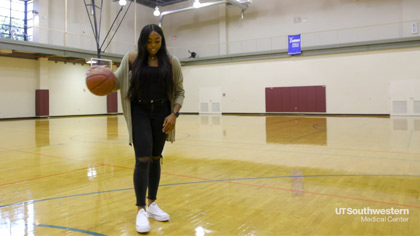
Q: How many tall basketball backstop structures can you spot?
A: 1